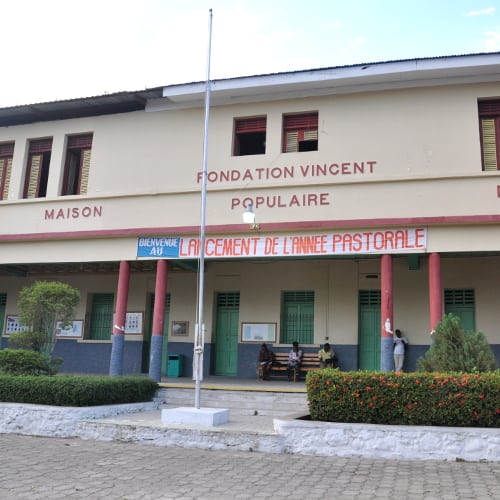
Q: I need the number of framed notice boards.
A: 5